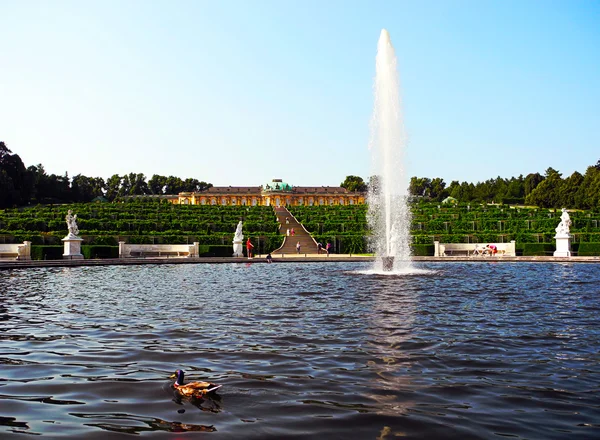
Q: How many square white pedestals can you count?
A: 2